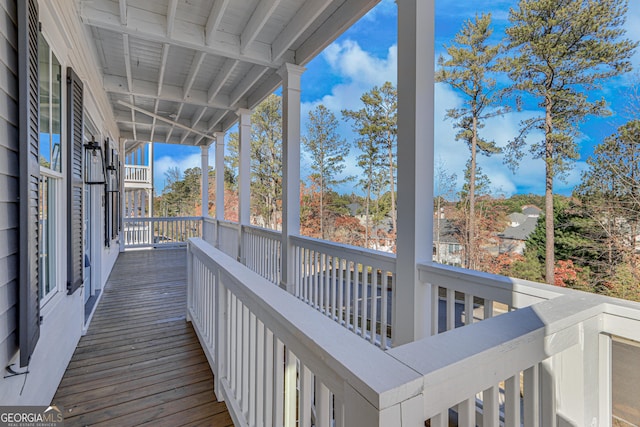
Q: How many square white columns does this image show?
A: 5